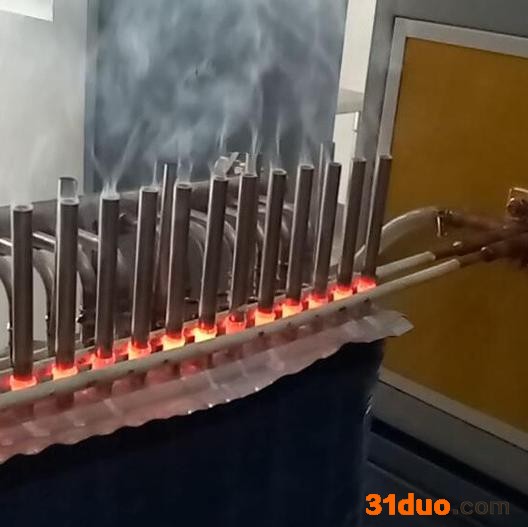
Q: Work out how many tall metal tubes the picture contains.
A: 12